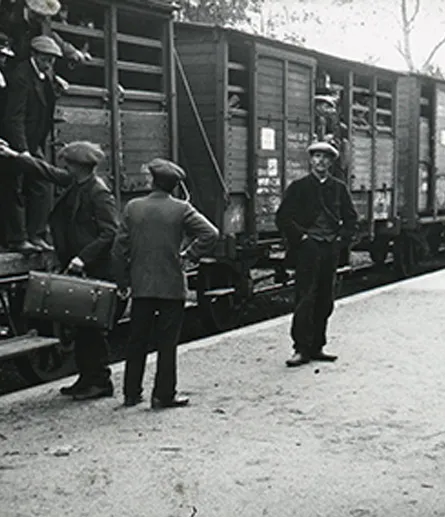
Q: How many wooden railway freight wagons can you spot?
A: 3